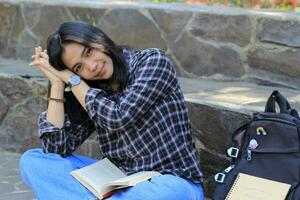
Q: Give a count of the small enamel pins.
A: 2